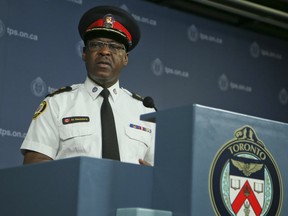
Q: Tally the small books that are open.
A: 2